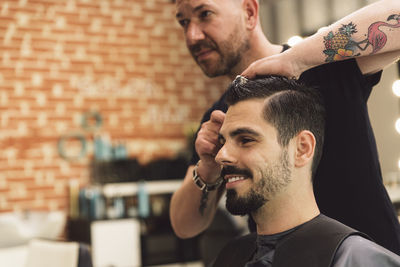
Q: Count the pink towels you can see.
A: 0